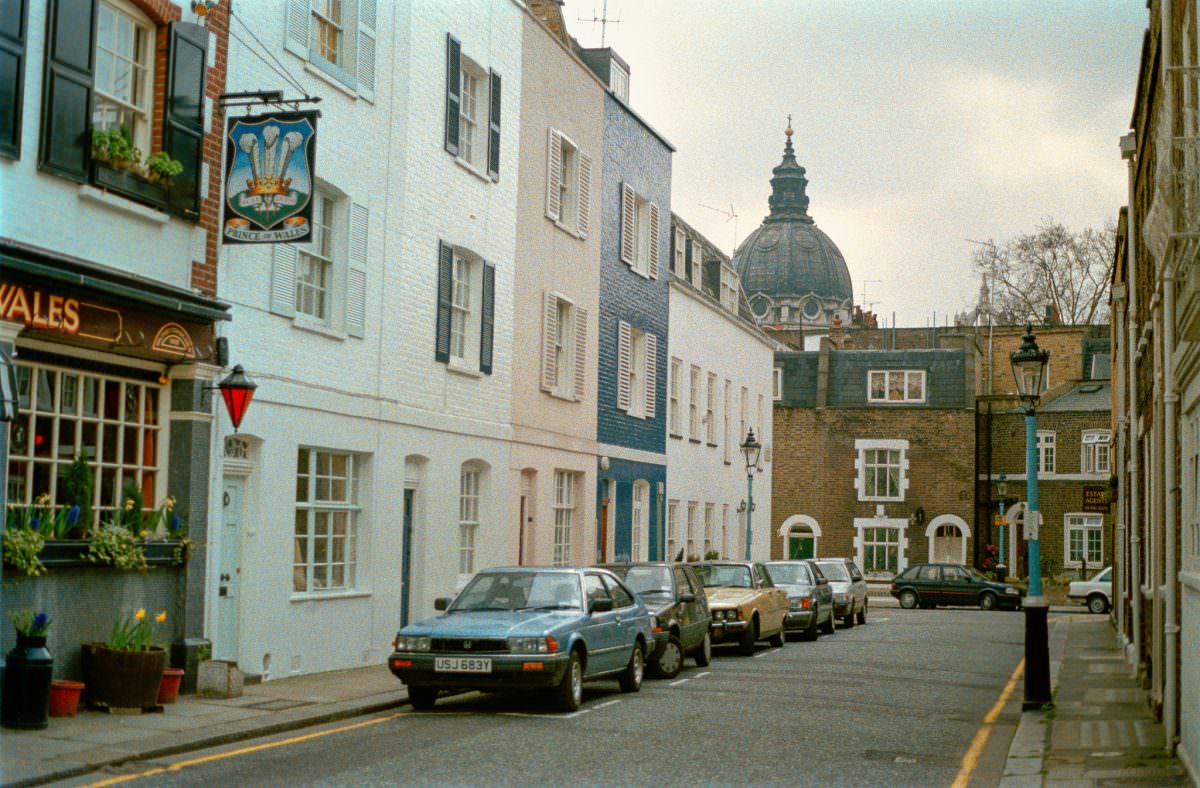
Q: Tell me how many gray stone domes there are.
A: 1